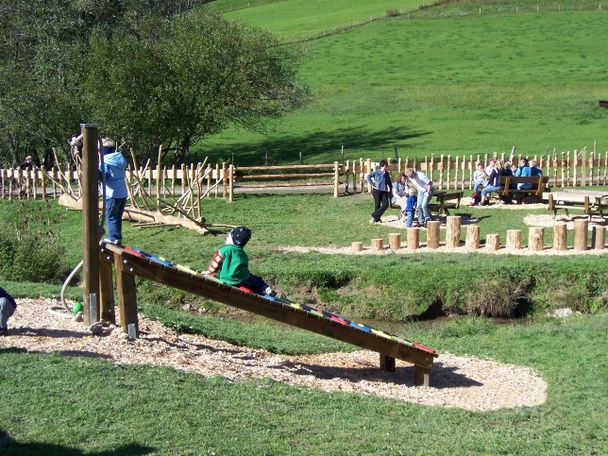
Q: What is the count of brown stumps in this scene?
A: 13